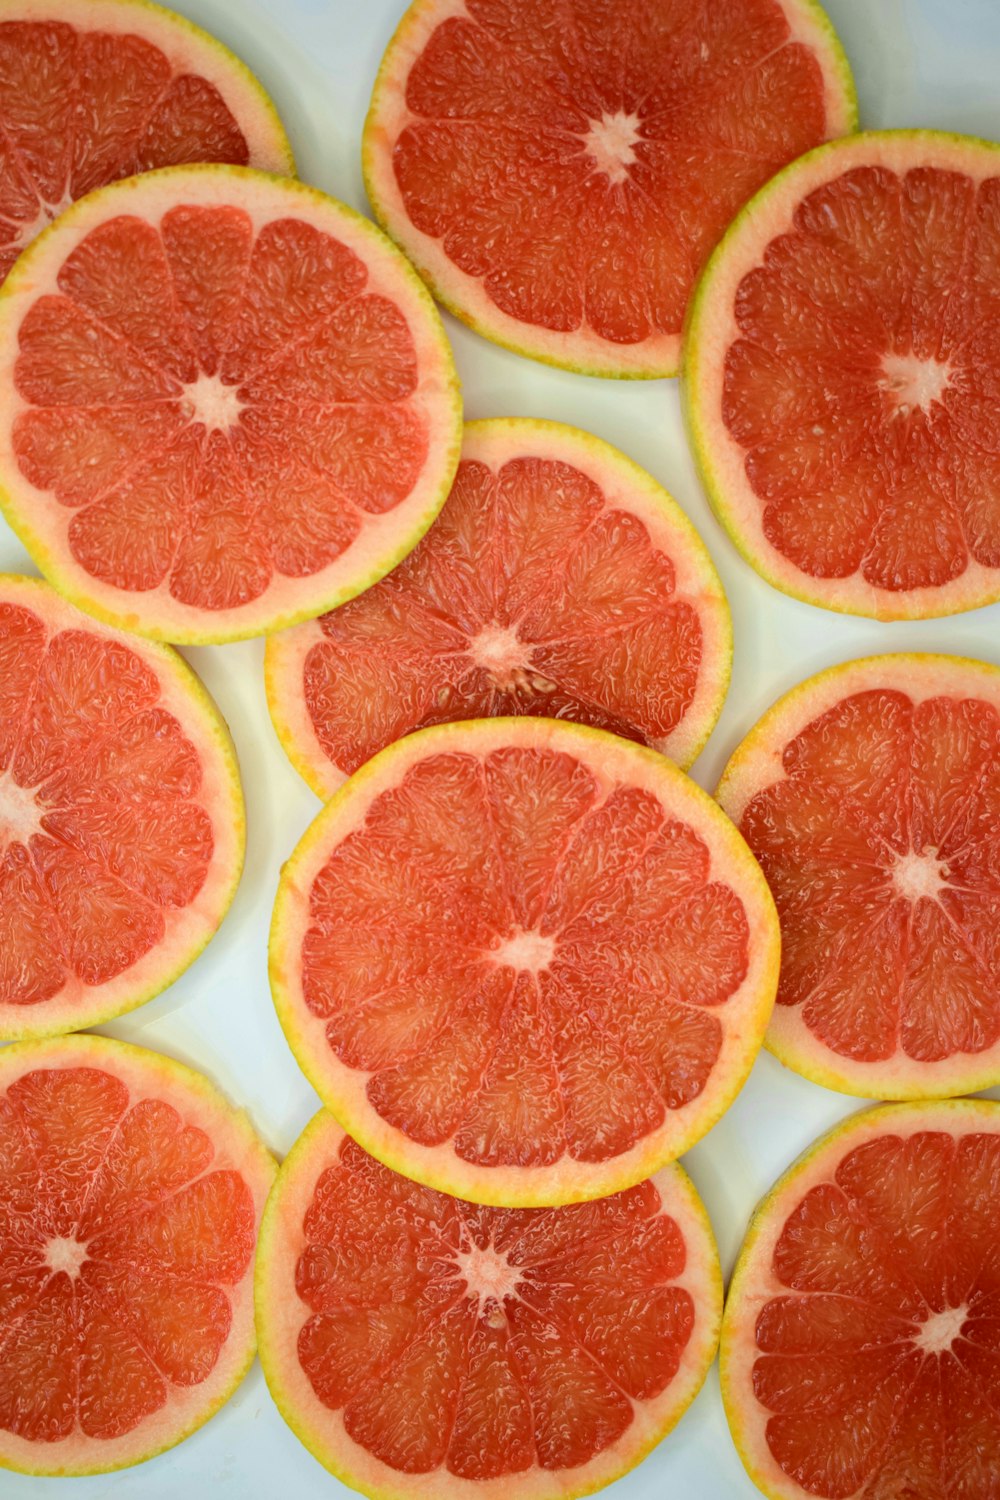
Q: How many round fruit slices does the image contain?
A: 11